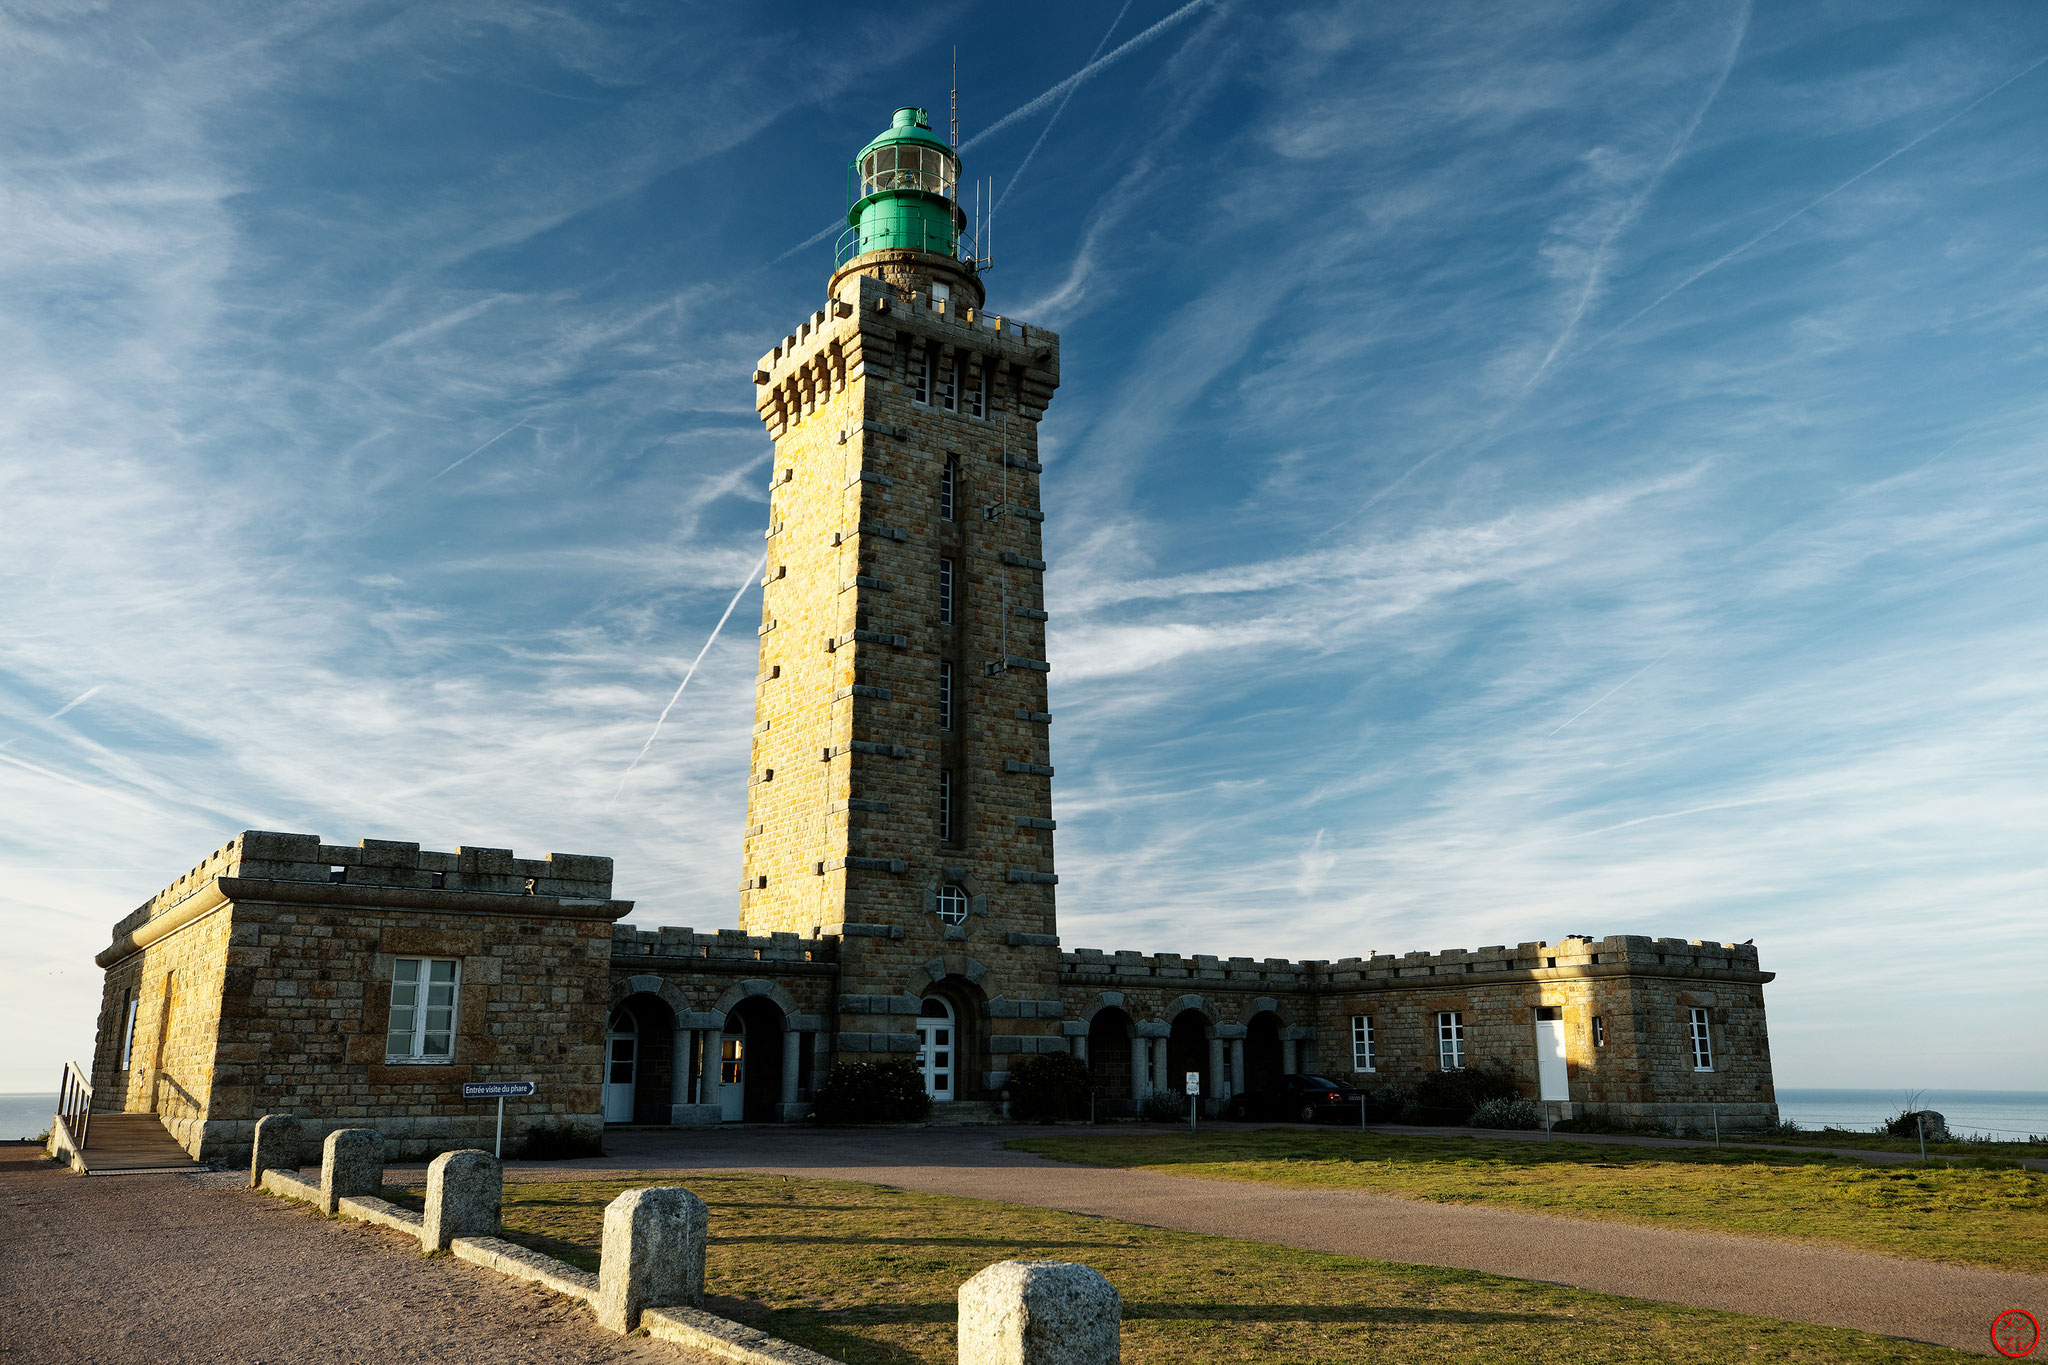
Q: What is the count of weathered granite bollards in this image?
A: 5